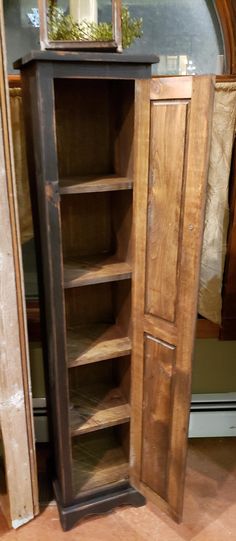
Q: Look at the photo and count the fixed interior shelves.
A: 4